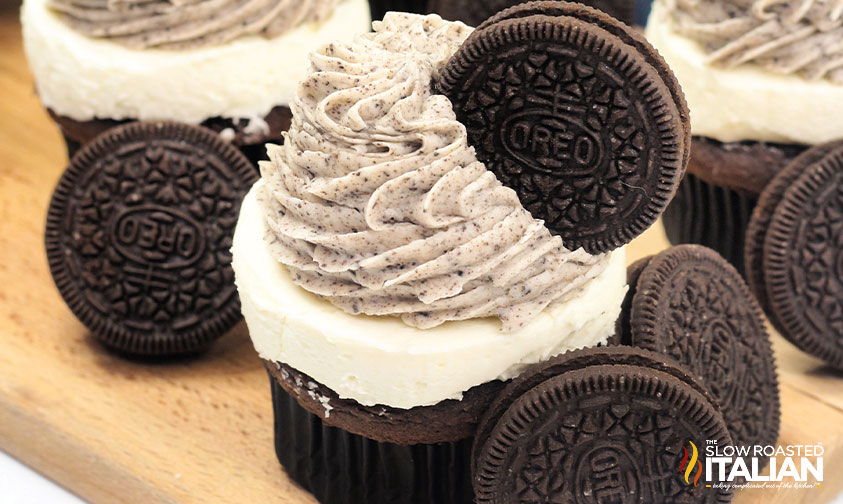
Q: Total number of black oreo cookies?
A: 5